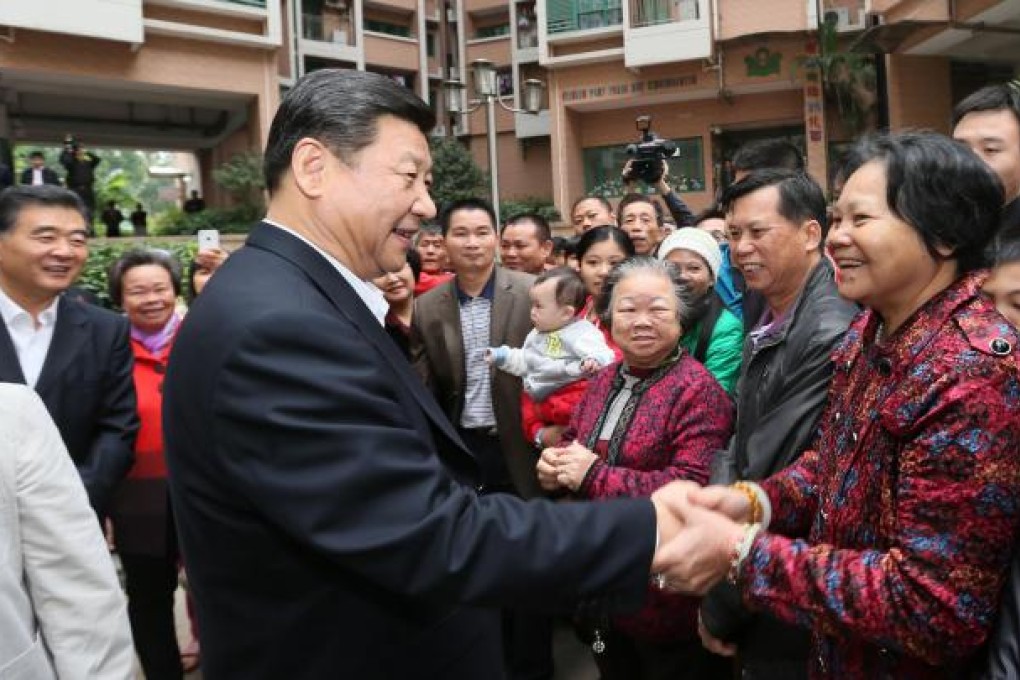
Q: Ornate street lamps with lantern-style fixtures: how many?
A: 1